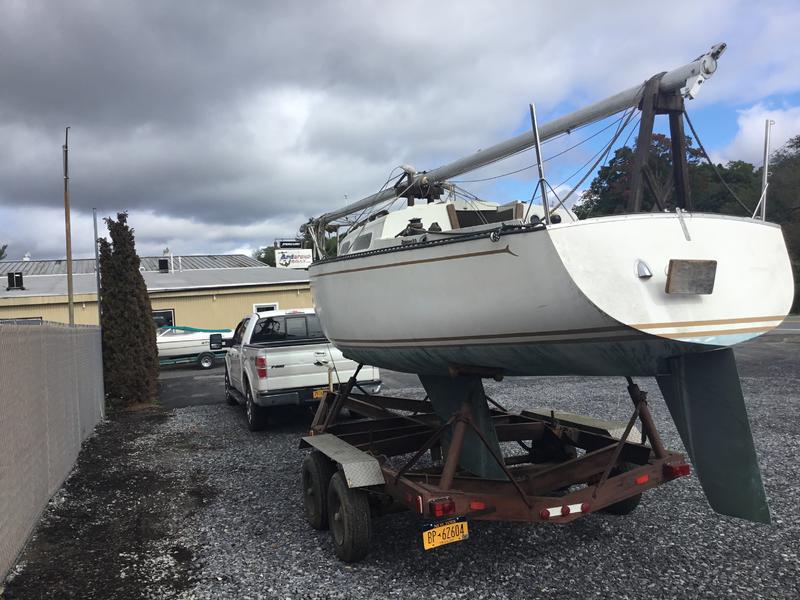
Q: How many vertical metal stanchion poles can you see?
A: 2